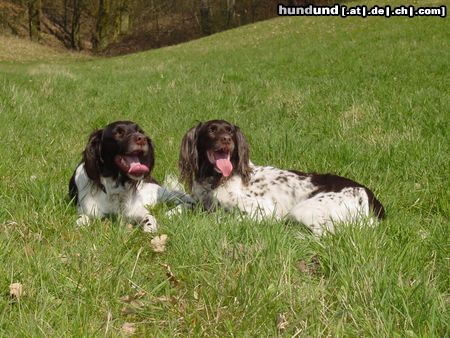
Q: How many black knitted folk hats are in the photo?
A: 0